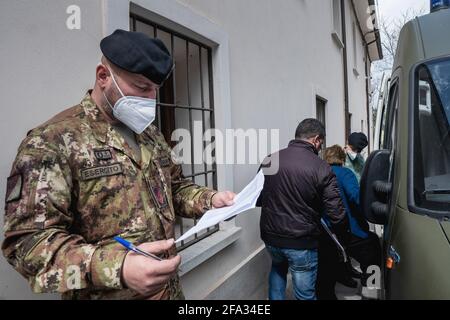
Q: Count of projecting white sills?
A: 3